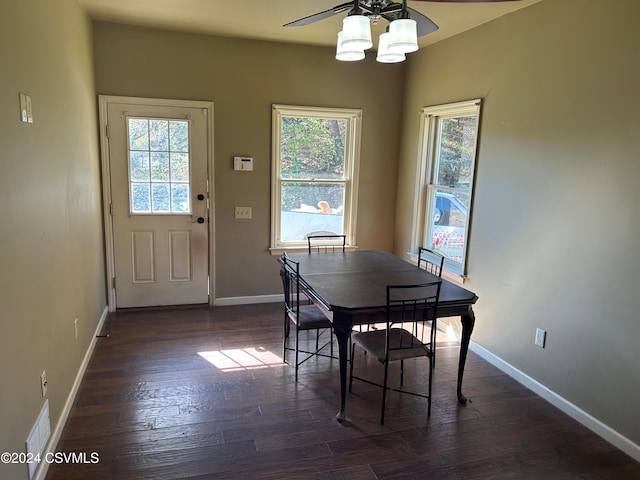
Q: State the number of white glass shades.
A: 4